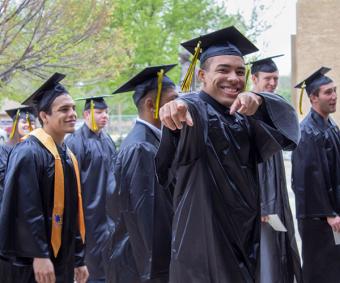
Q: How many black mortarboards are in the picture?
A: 7